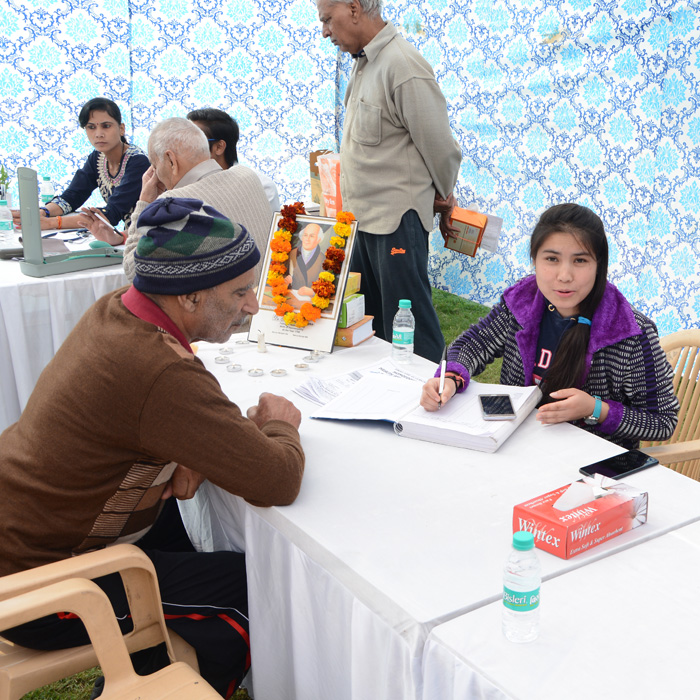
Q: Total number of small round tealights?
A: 9